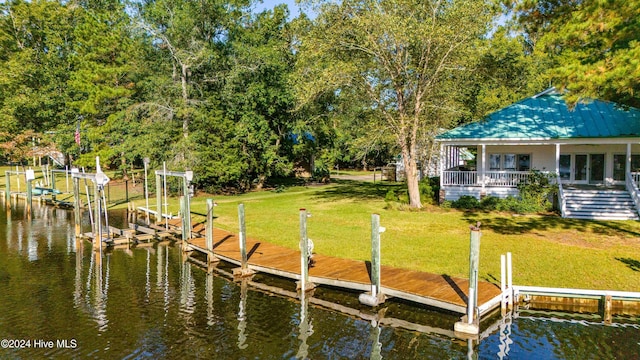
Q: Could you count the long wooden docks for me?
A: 1